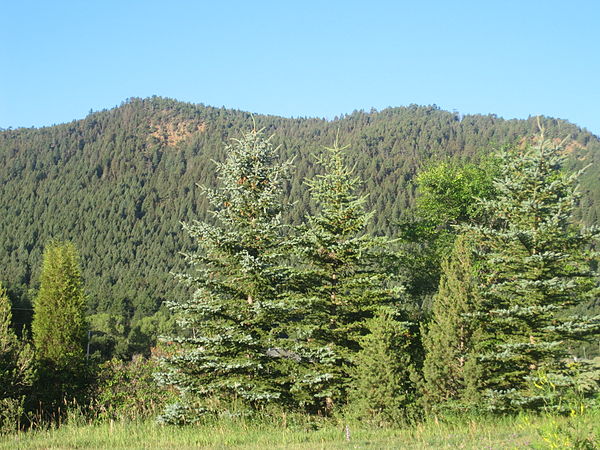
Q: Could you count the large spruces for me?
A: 3